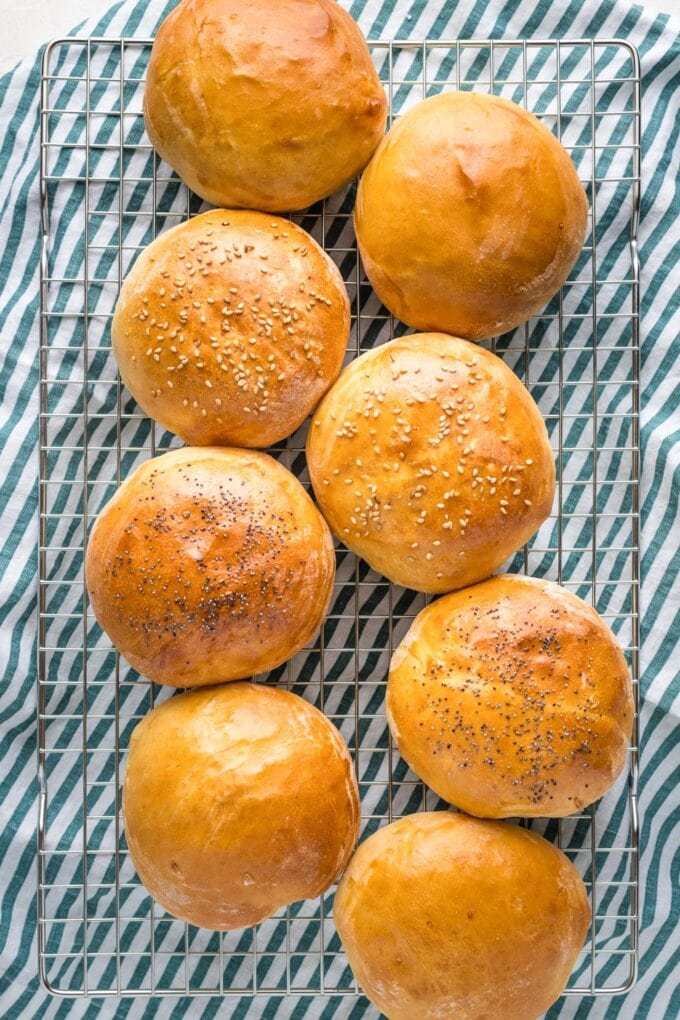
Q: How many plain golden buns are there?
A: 4